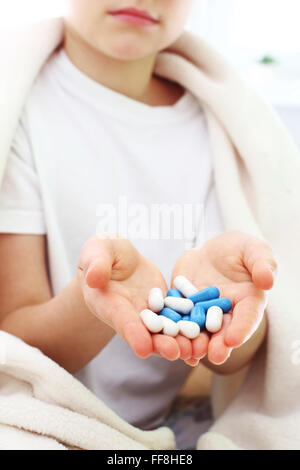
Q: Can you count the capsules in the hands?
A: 13